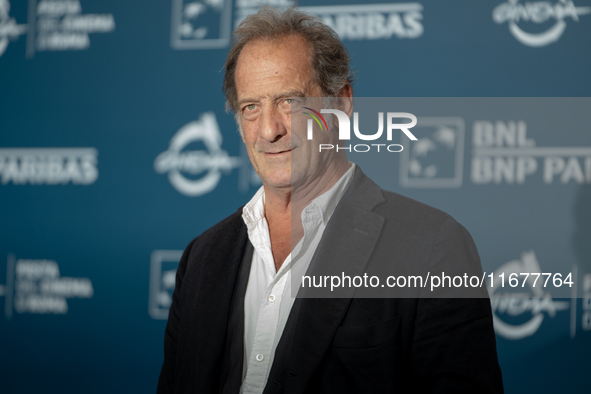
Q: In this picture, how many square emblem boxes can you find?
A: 3